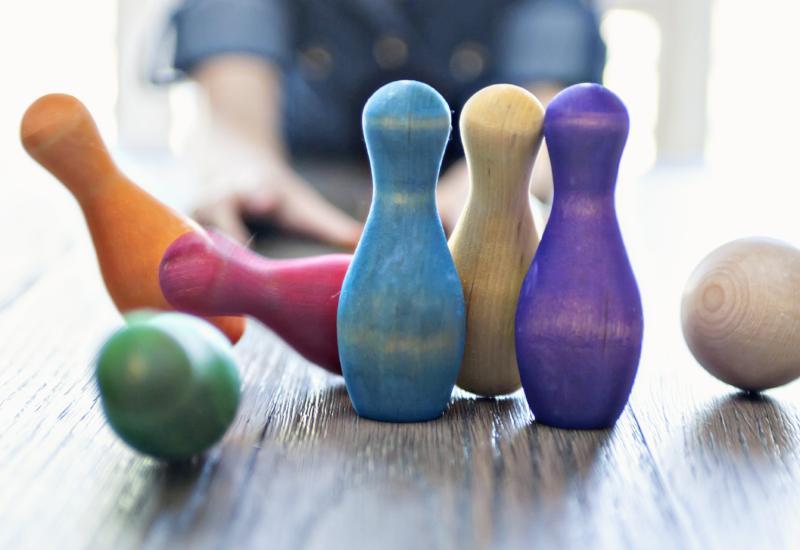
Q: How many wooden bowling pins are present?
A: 6